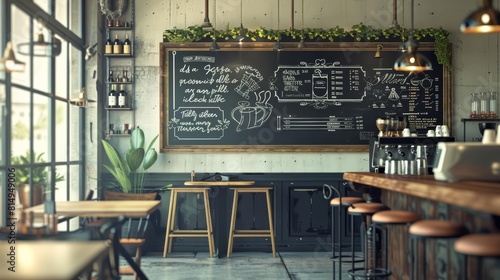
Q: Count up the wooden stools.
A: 2